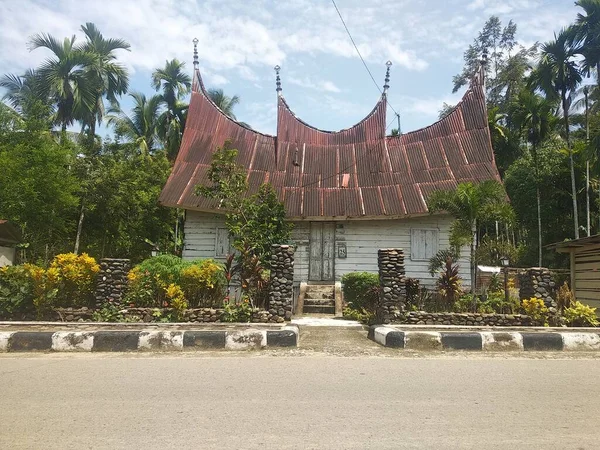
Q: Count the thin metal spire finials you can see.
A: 4